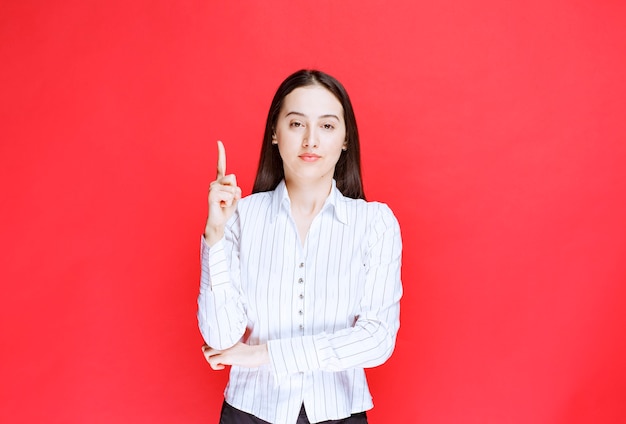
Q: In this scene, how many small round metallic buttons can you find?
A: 5